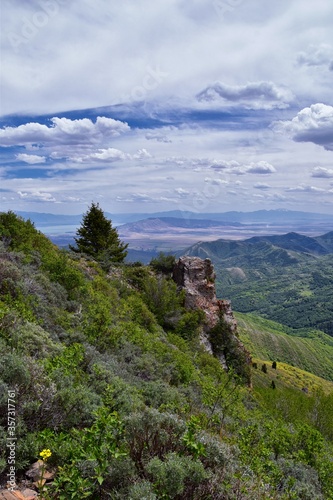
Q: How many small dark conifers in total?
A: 4